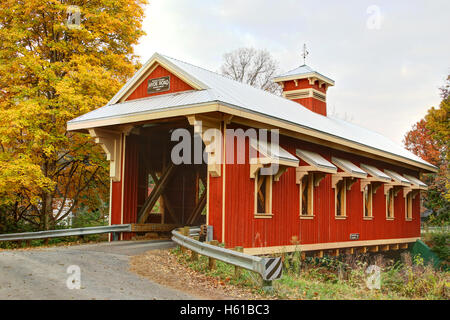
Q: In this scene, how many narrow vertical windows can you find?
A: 6